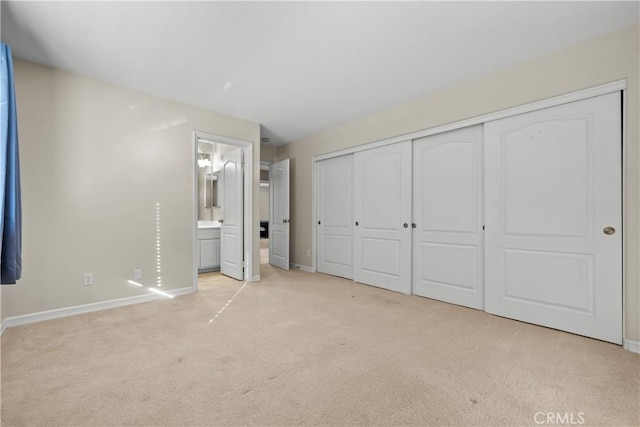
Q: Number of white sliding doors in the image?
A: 4